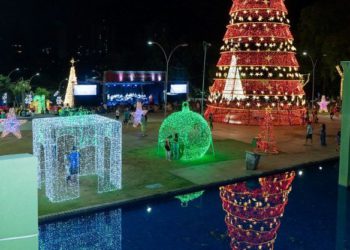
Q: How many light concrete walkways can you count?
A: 1